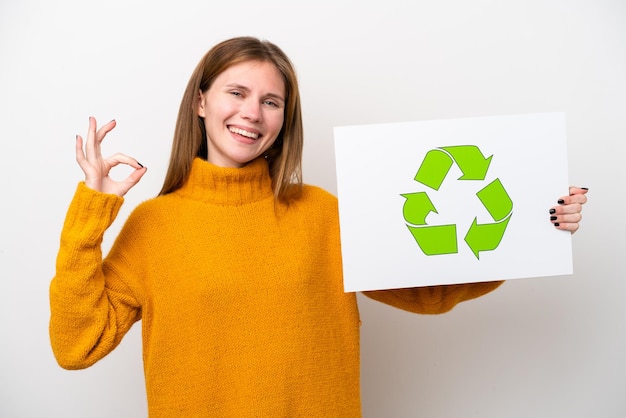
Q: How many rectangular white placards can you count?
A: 1